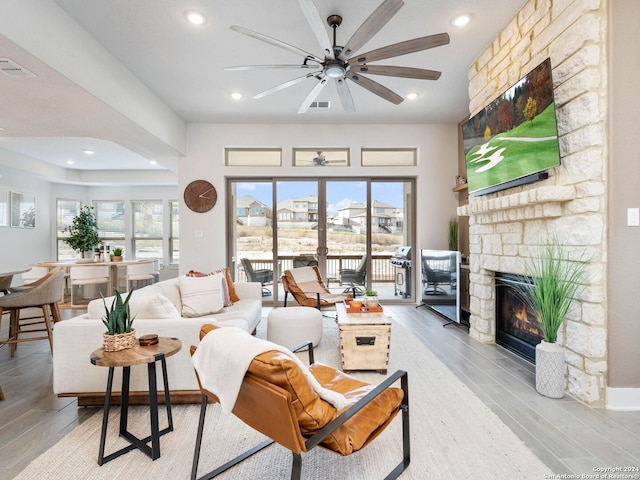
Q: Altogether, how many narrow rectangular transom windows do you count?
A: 3